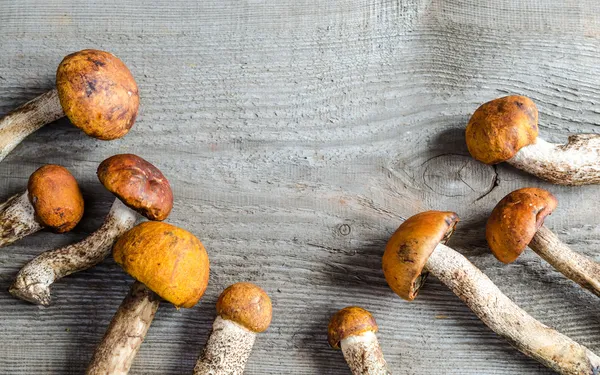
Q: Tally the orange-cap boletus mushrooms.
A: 9